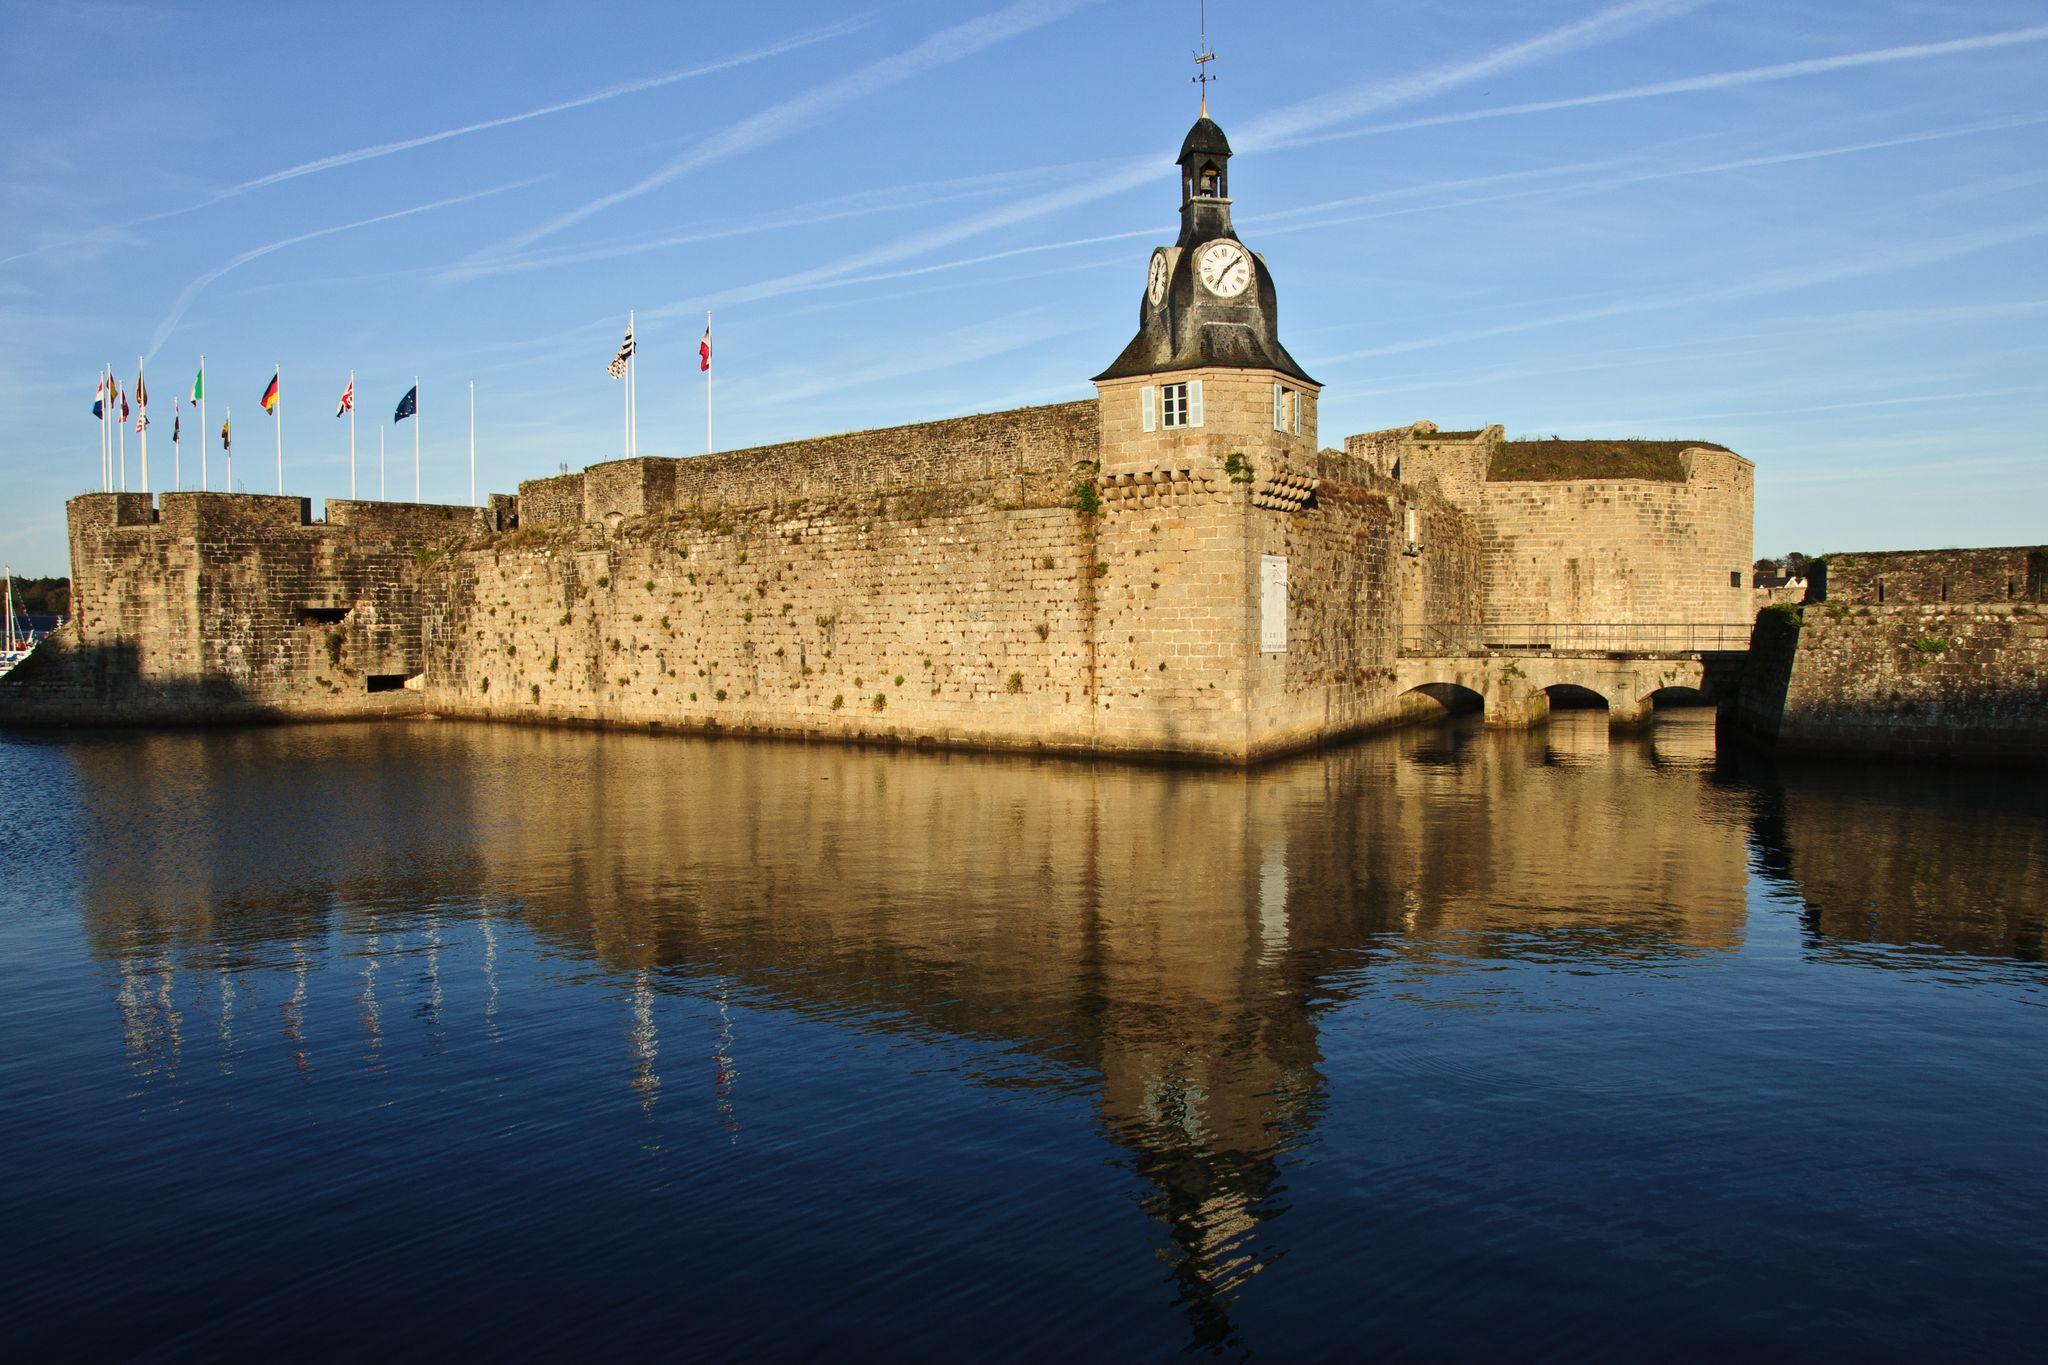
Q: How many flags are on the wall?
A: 13